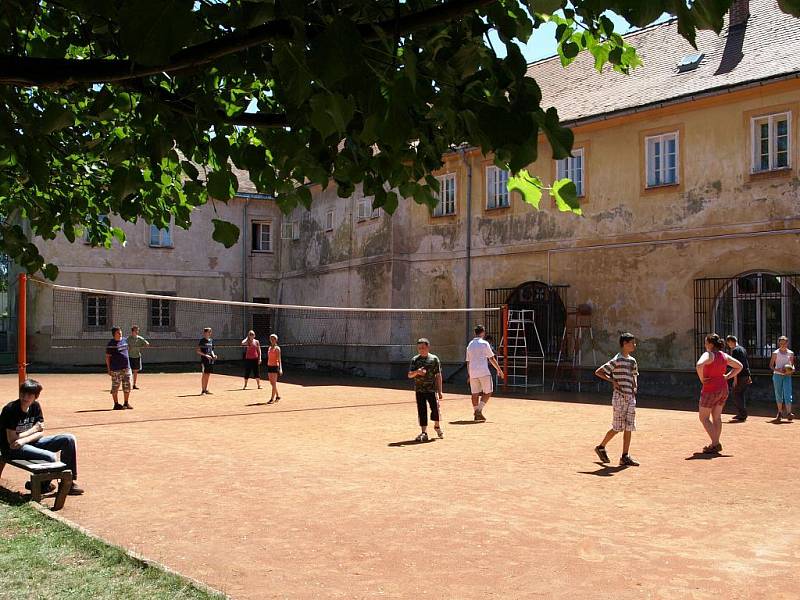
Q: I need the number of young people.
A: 12